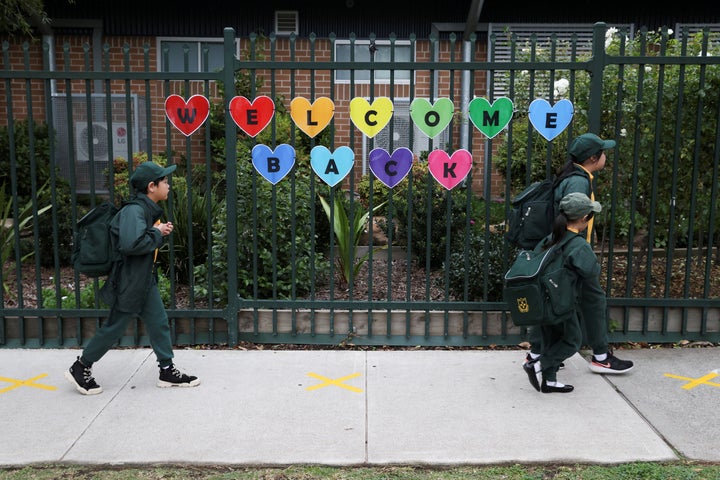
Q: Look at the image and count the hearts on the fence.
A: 11